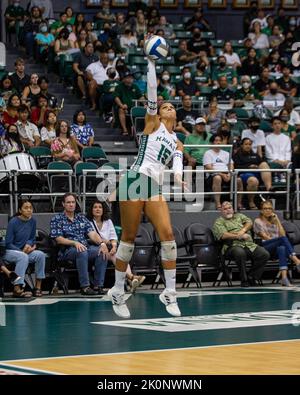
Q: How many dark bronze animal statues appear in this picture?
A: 0